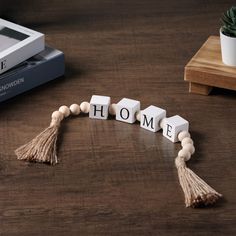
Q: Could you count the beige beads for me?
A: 11